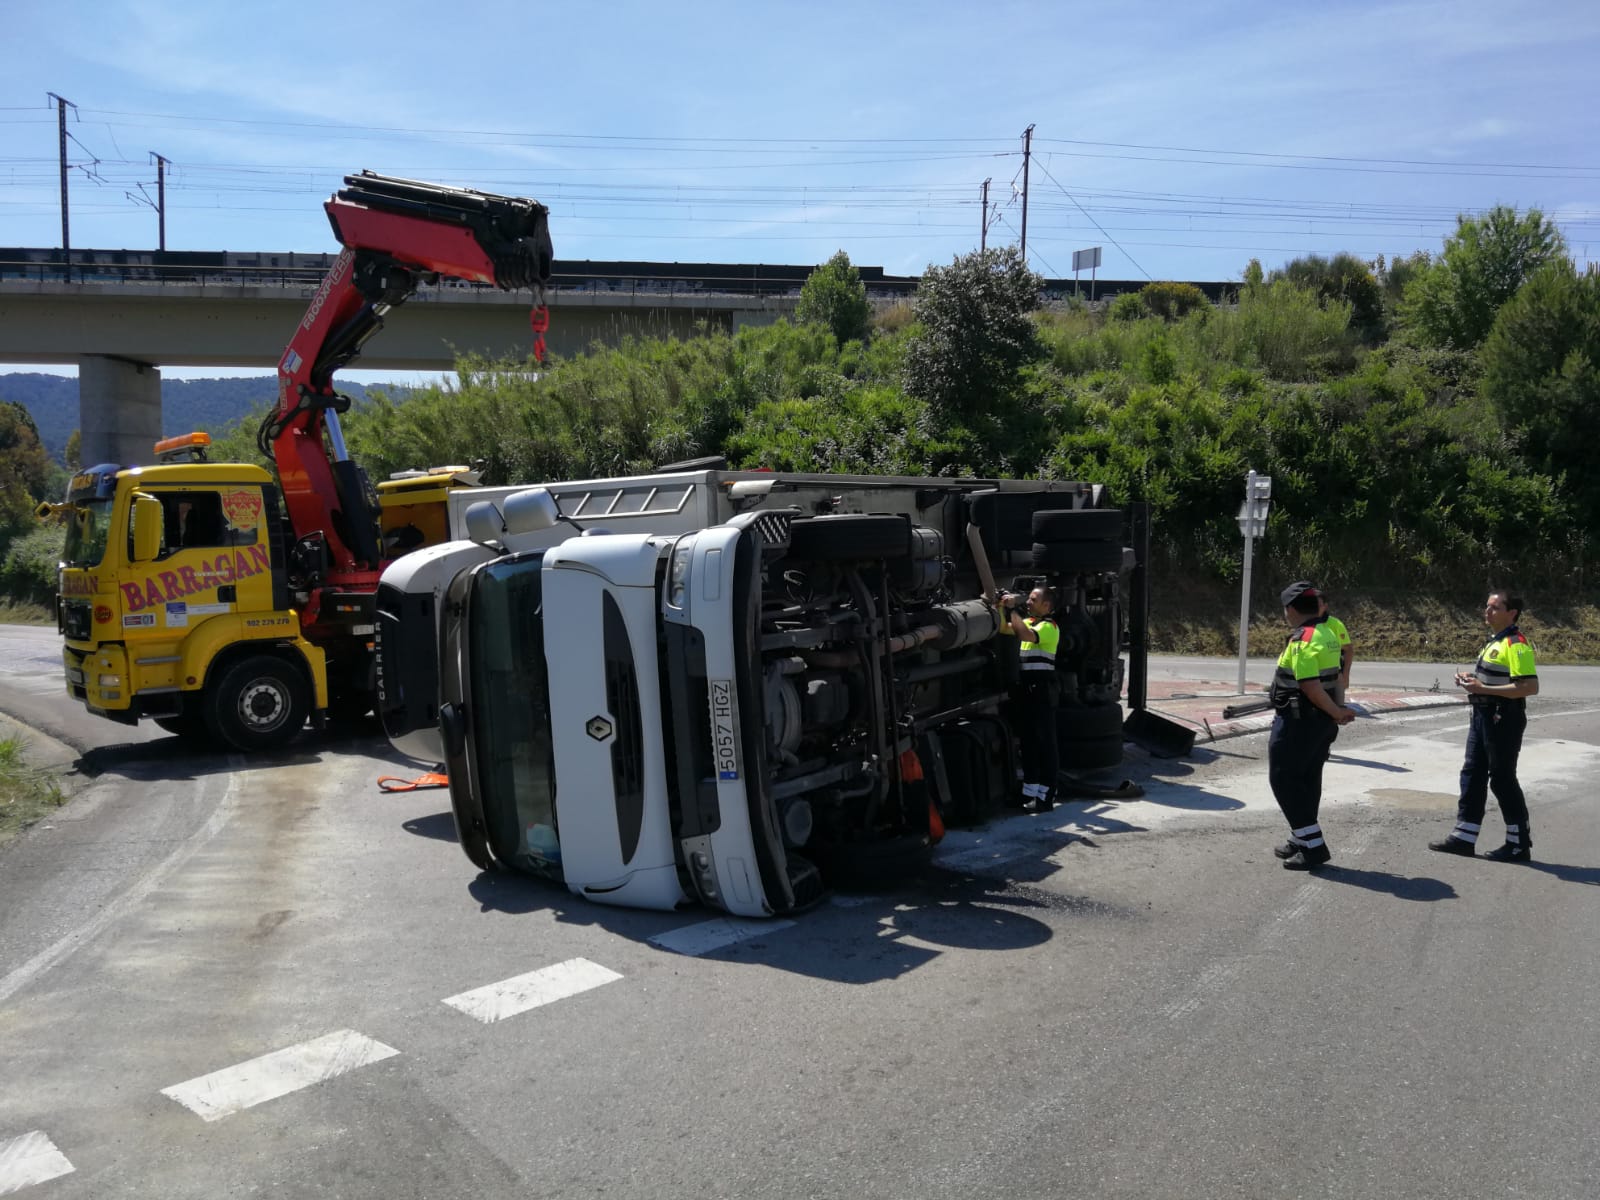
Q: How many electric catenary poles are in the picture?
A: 4